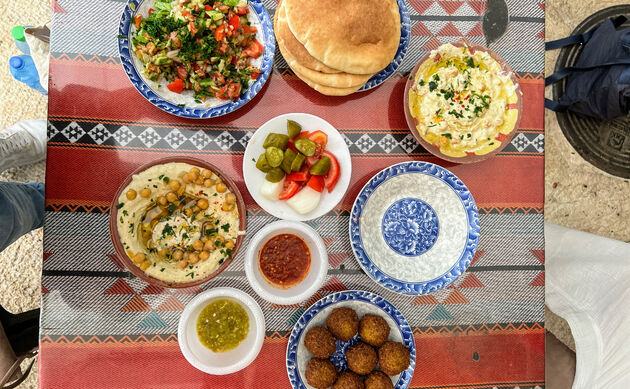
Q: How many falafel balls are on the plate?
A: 8